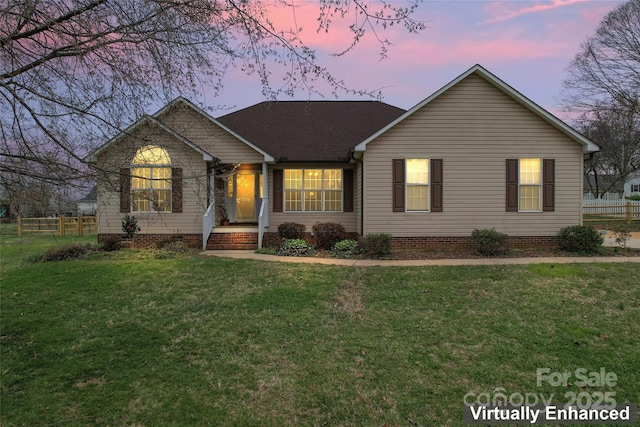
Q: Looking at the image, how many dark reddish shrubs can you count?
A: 2